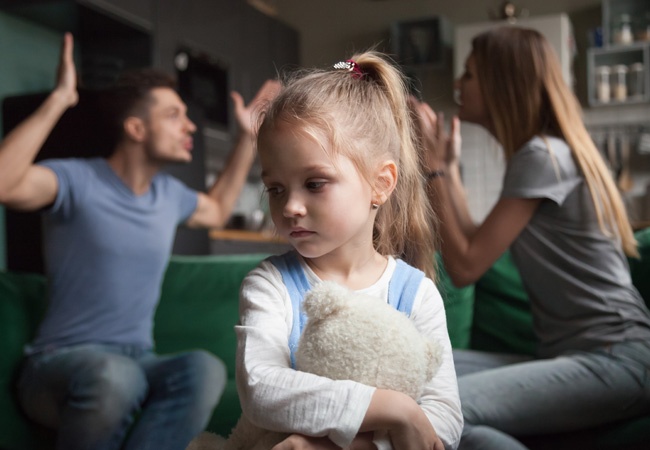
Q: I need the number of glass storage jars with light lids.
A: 3